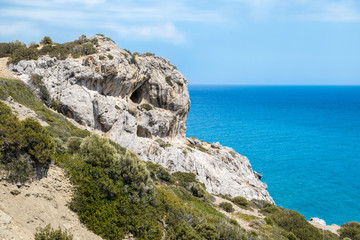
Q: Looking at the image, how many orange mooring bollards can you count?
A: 0